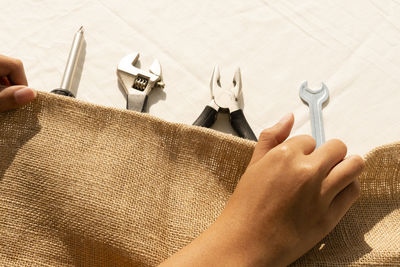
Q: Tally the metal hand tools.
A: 4